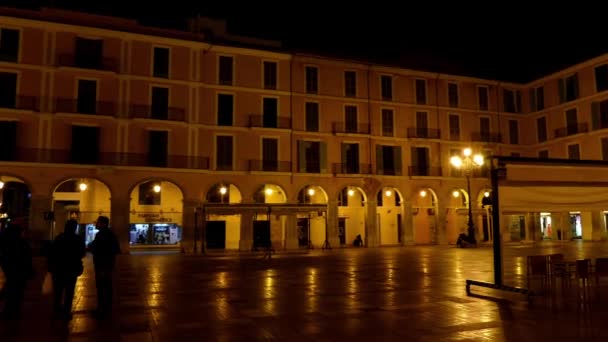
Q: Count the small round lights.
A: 14